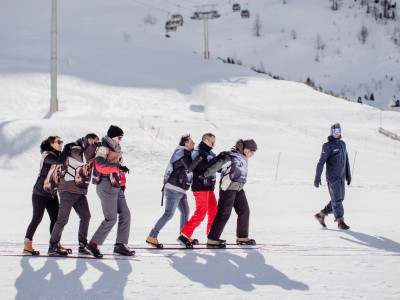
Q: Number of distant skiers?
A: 0